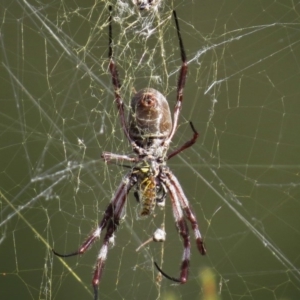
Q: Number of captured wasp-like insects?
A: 1